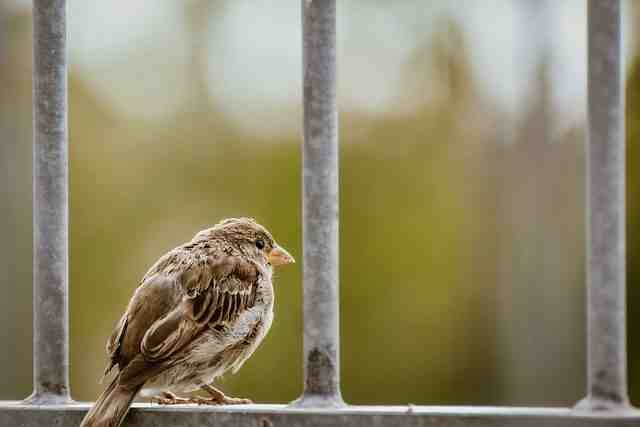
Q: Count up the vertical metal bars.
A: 3